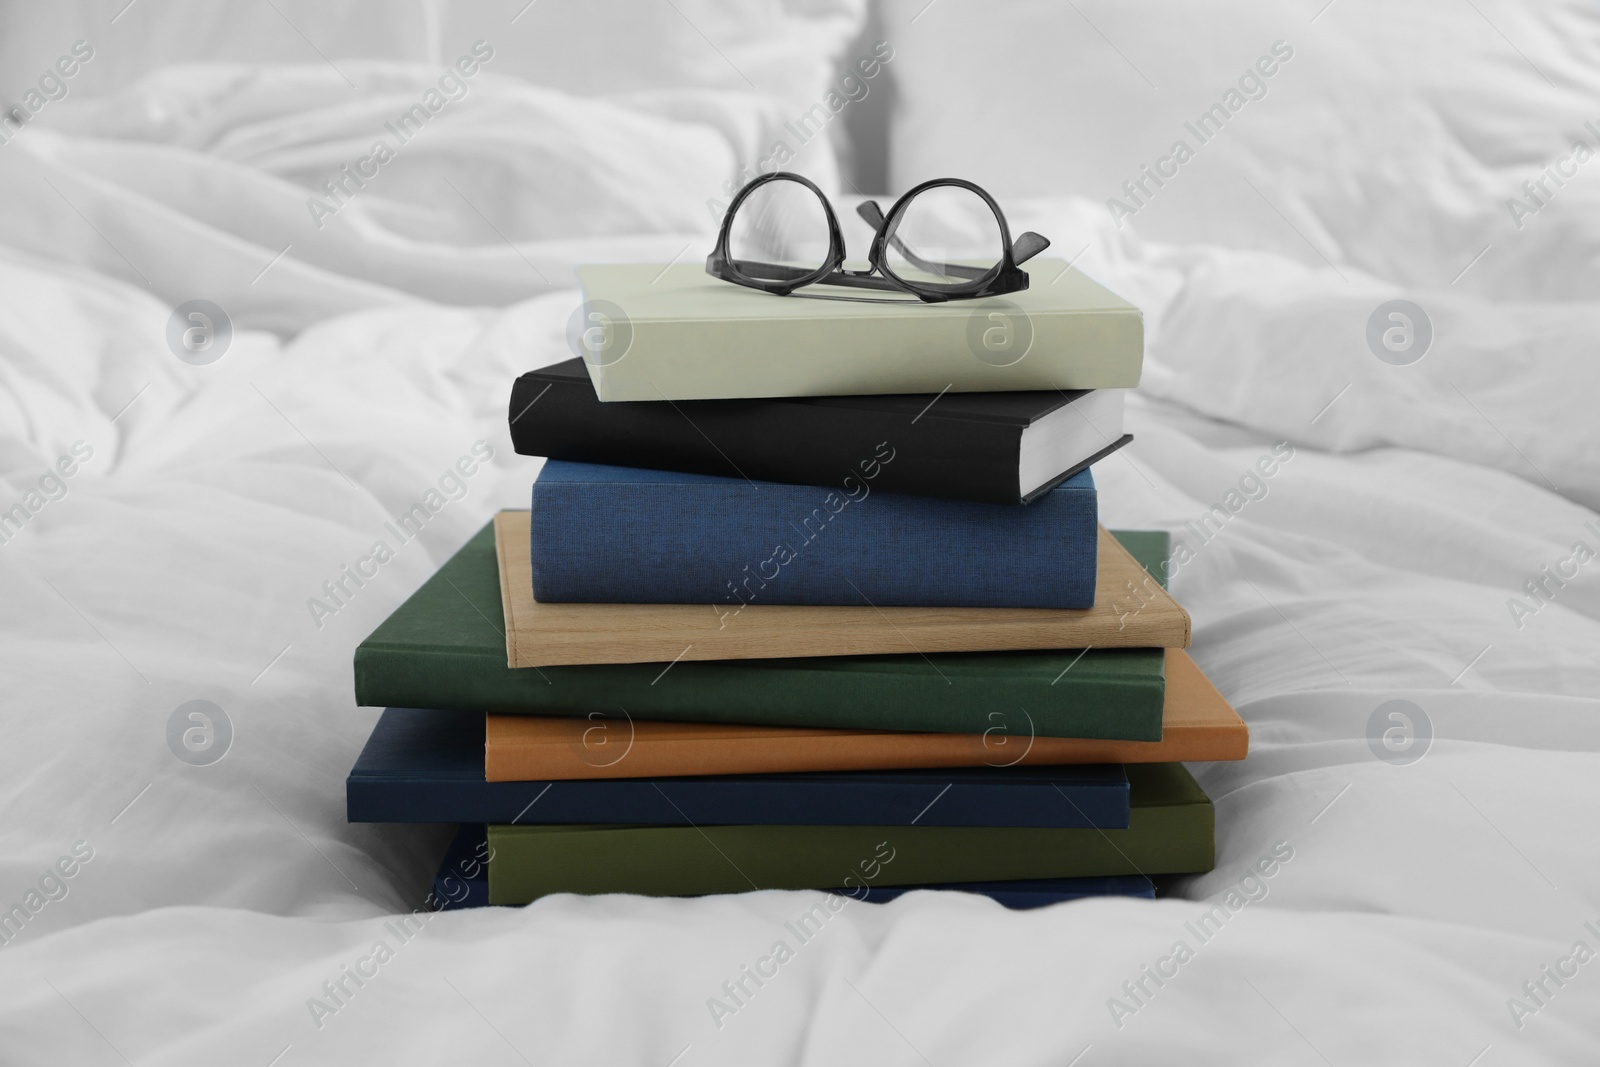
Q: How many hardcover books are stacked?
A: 9